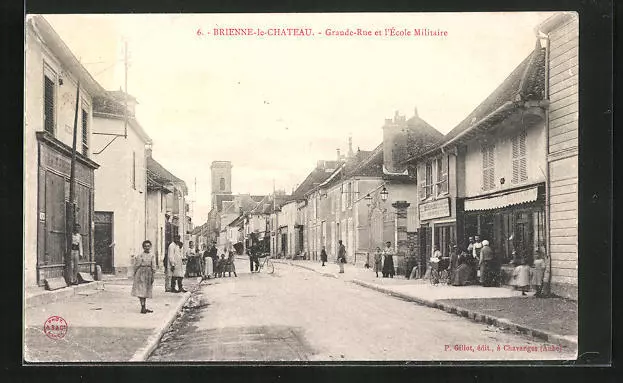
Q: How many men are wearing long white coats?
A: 1